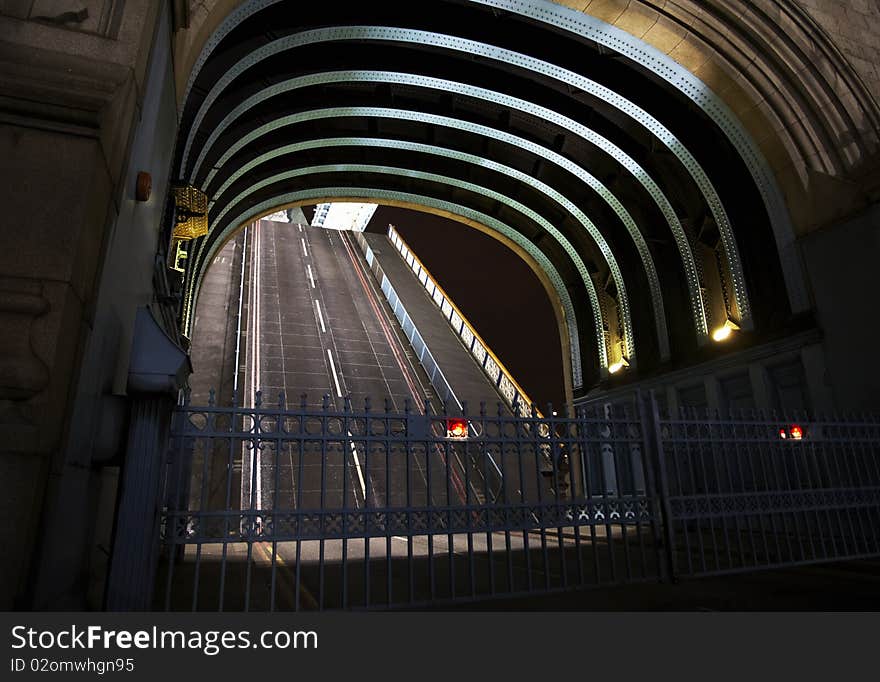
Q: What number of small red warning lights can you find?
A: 2